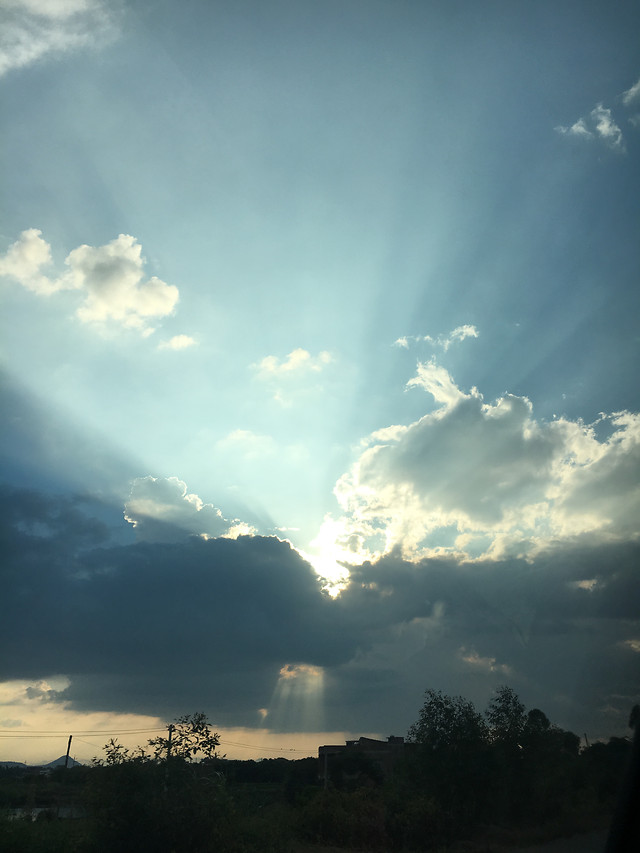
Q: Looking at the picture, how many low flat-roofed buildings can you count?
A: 1